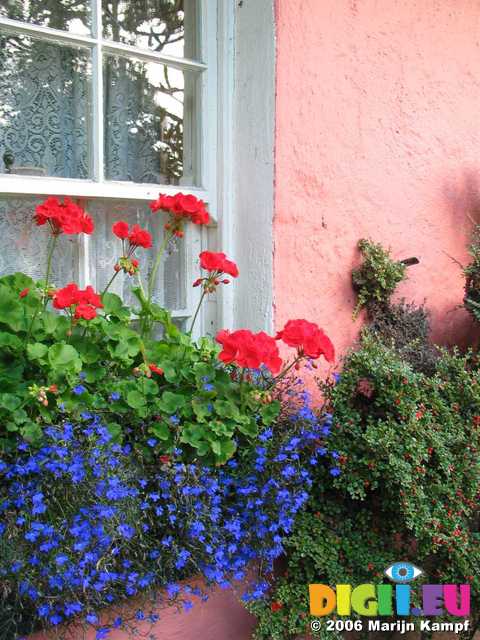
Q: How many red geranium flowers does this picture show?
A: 7